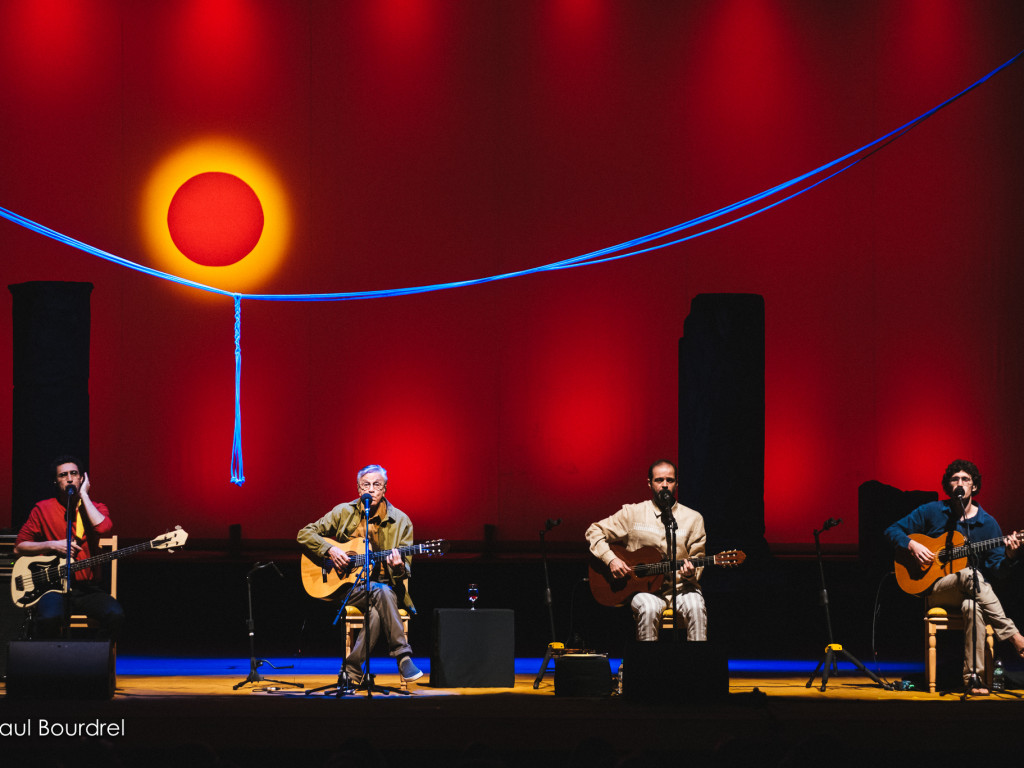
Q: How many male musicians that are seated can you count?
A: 4